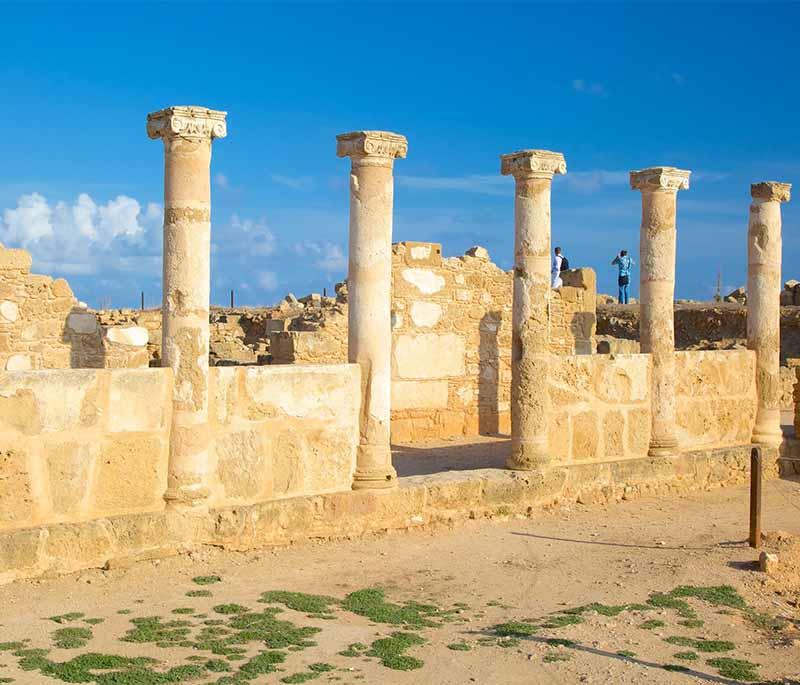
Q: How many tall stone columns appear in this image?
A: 5